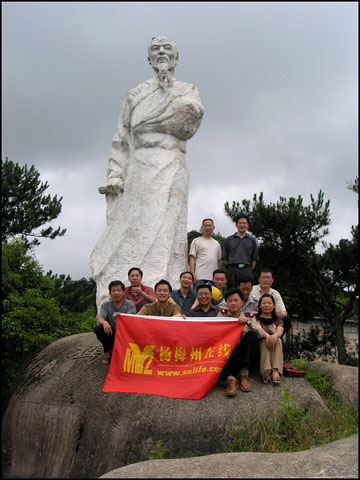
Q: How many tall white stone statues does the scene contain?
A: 1